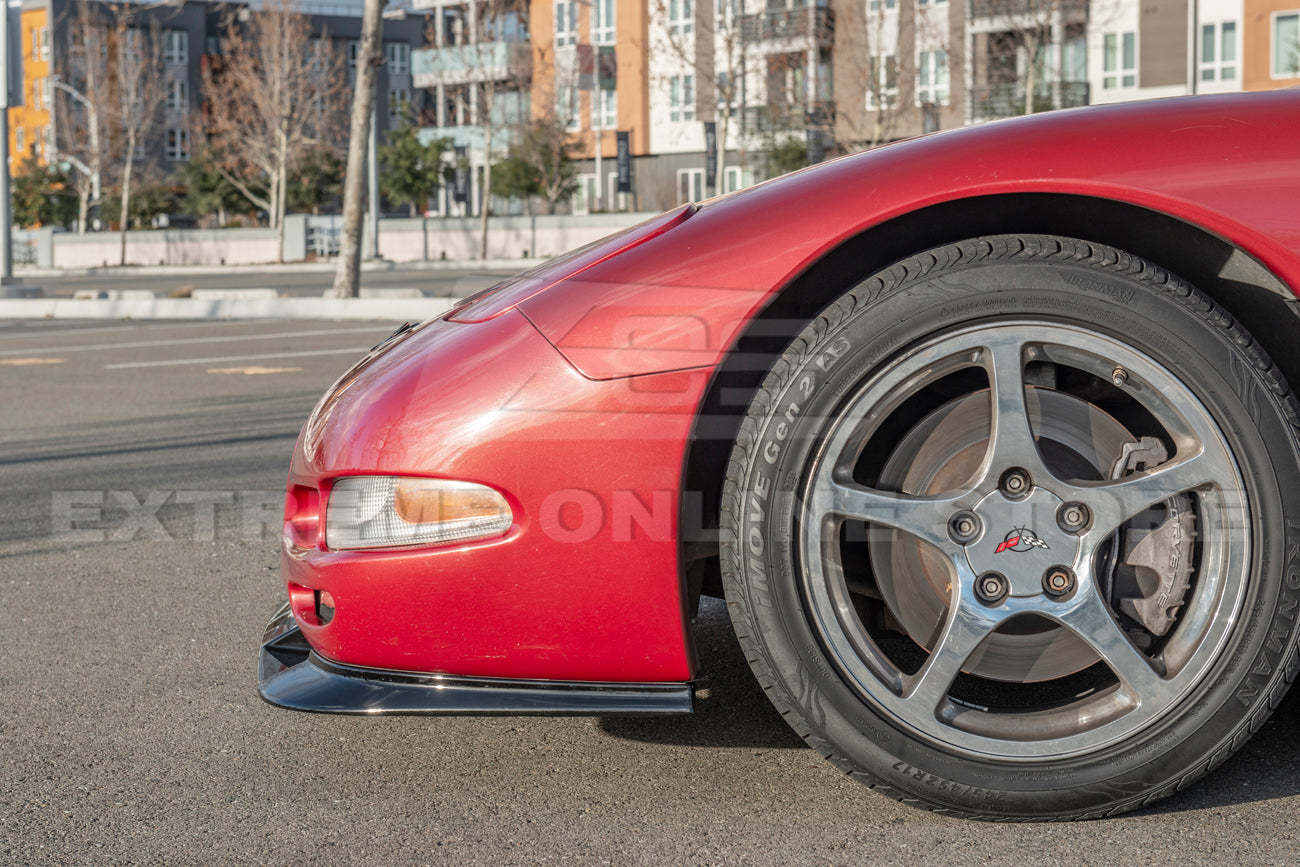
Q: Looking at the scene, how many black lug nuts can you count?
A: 5